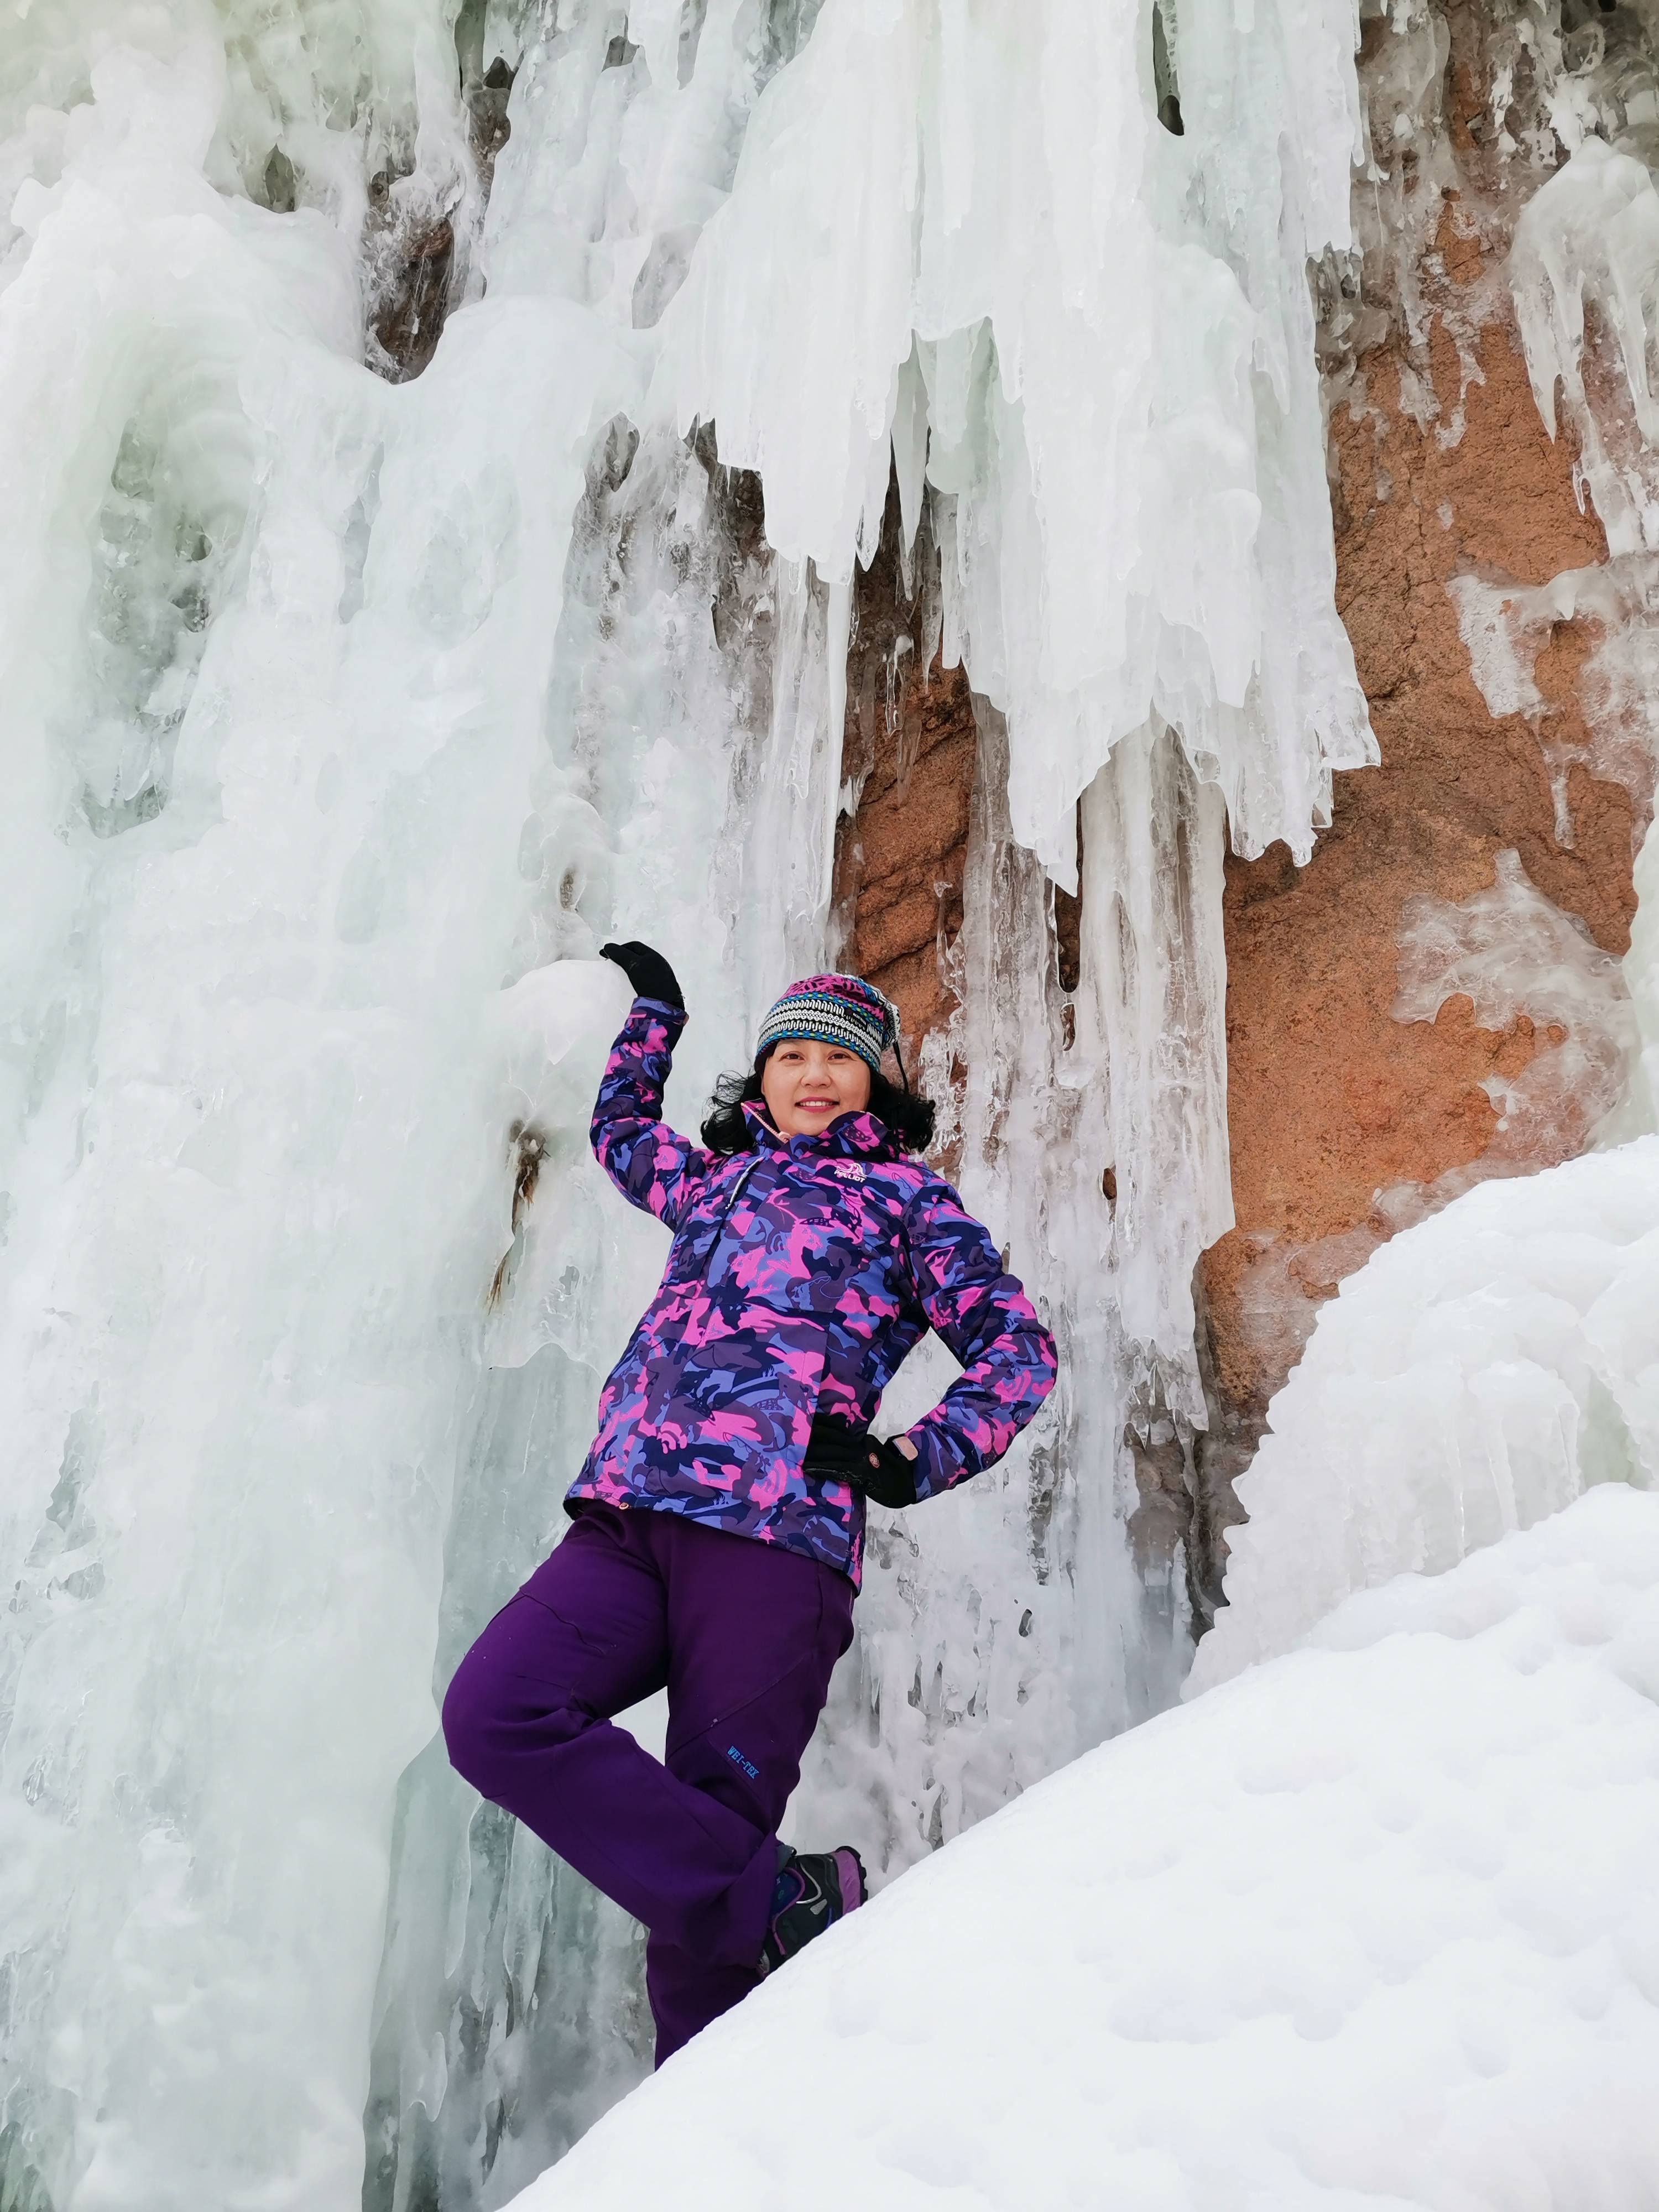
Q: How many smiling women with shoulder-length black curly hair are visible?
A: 1